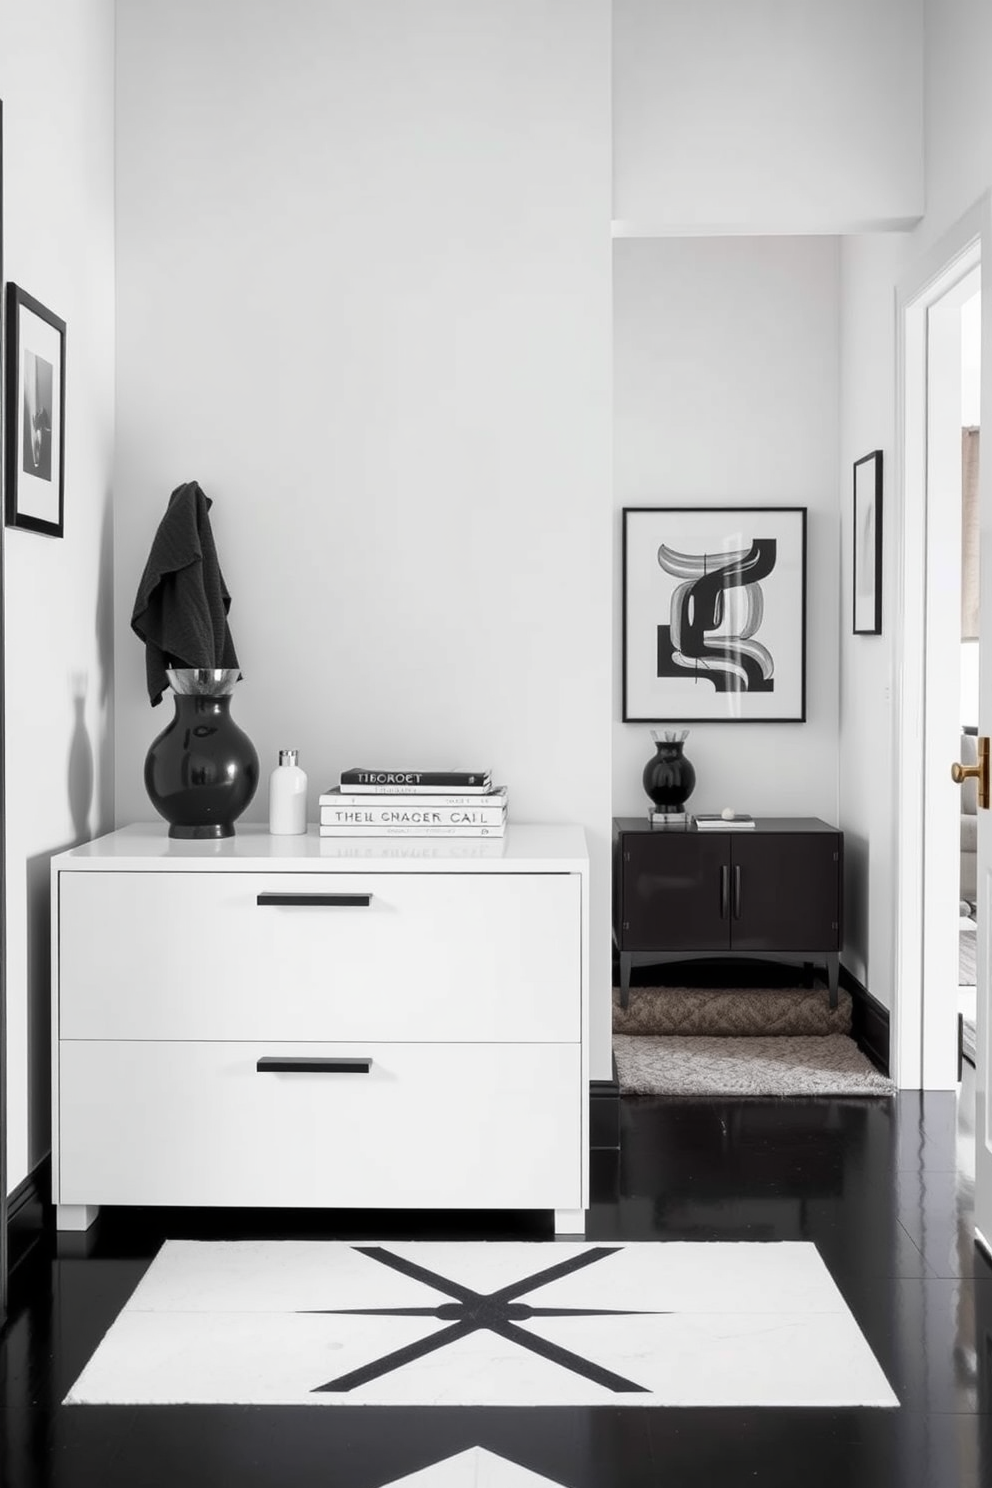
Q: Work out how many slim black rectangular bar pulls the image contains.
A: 2